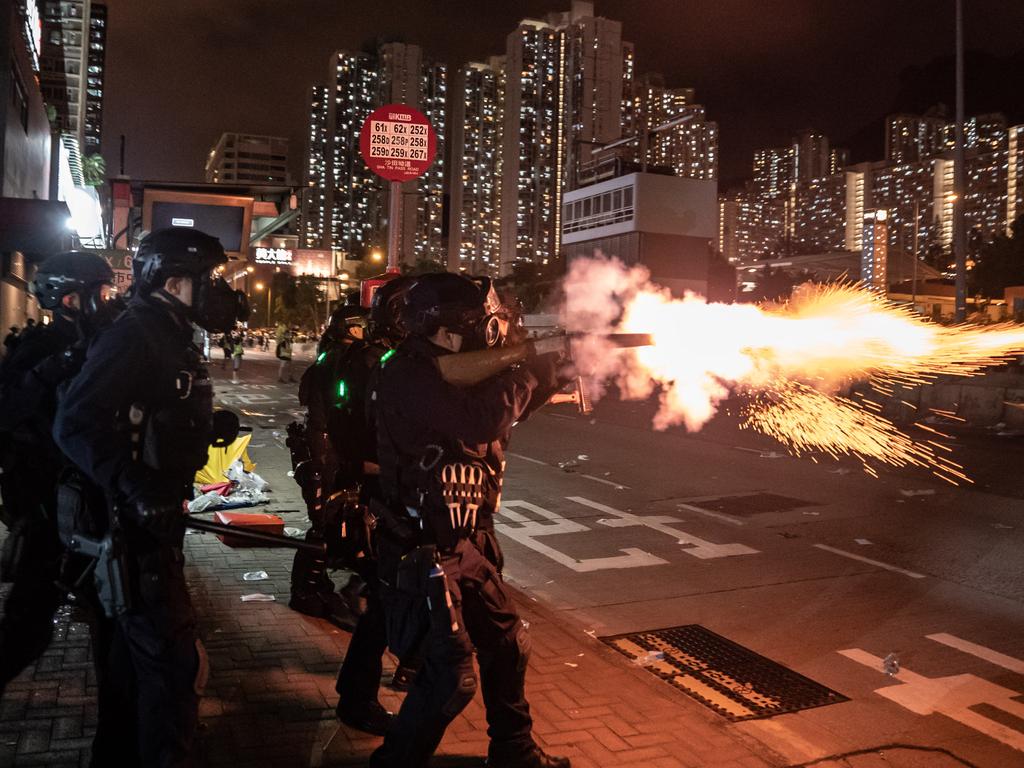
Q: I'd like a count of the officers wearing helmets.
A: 5